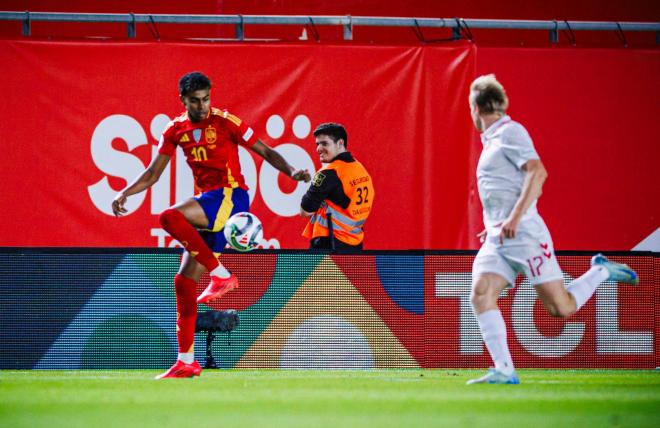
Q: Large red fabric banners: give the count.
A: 2